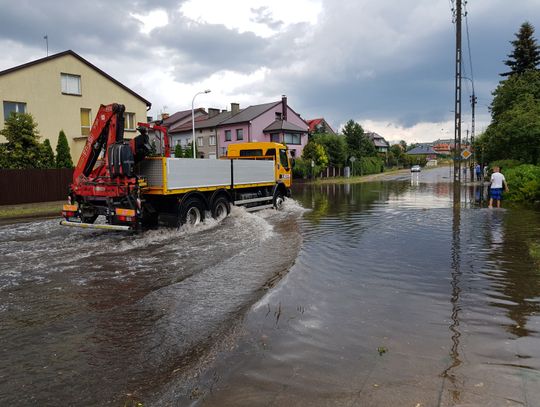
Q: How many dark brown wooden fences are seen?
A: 1